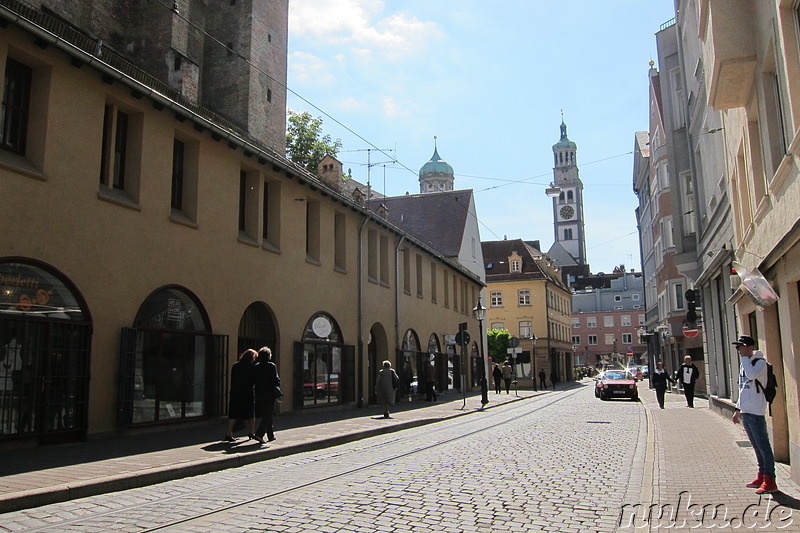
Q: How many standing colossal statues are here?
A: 0